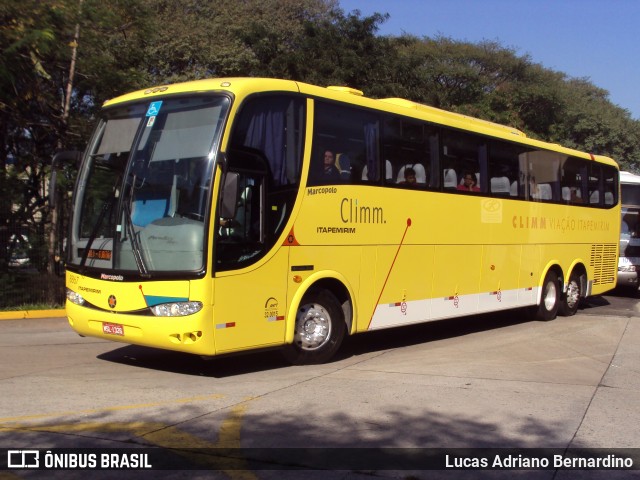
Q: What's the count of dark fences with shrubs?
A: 1